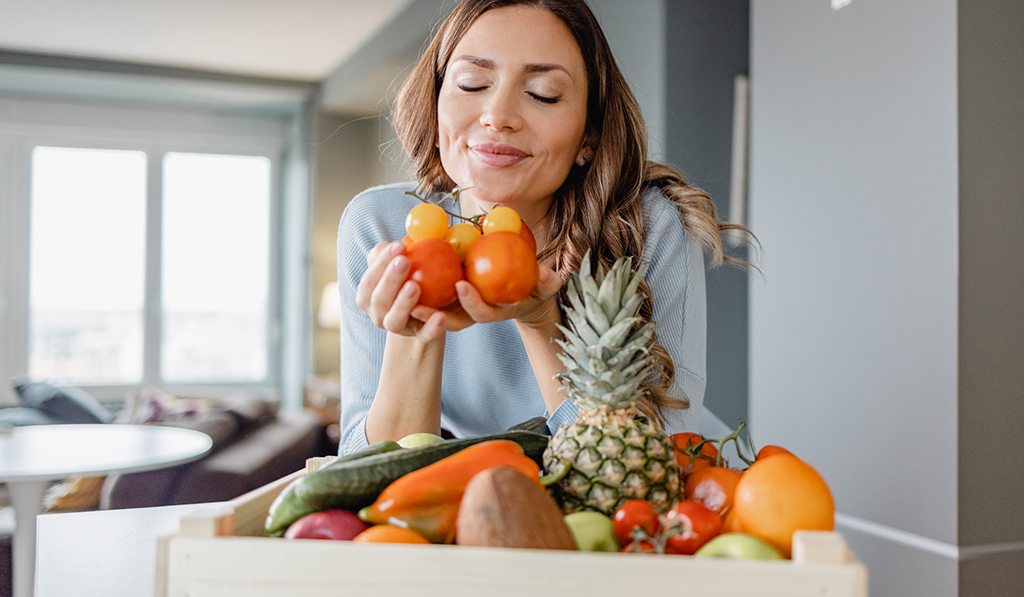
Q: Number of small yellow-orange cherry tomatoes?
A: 3